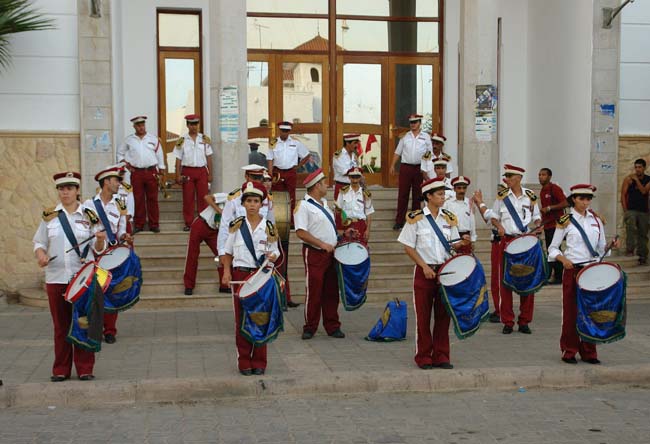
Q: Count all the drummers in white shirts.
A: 7